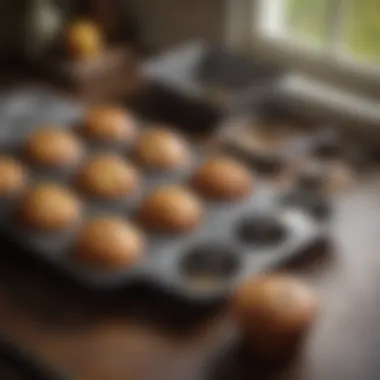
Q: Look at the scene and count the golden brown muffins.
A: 10